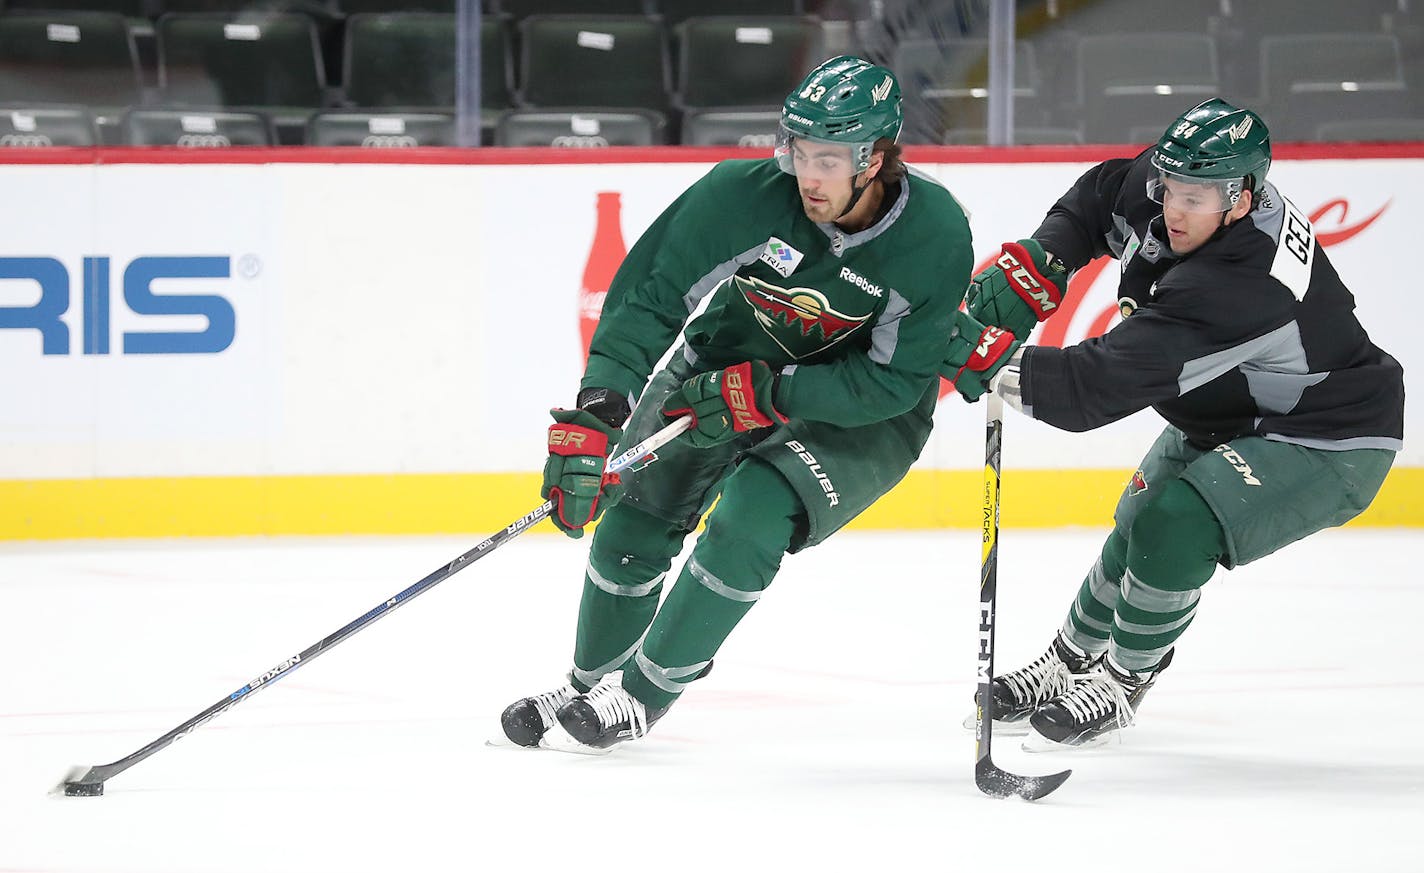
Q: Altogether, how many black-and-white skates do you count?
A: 4